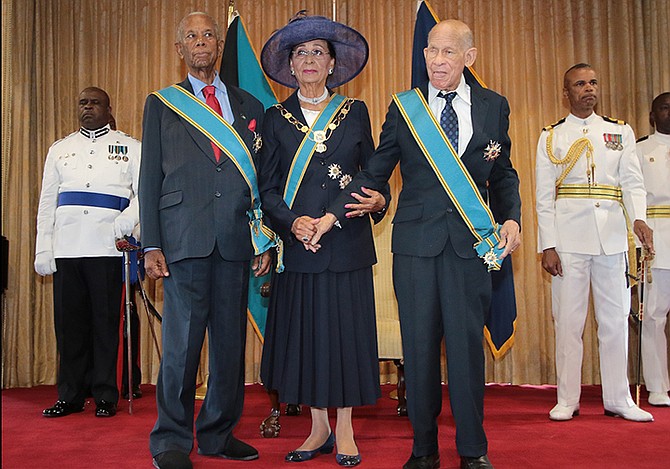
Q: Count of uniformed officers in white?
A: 3